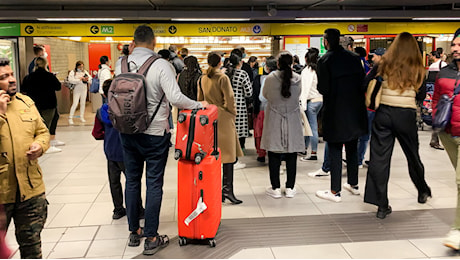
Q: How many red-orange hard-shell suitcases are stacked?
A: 2